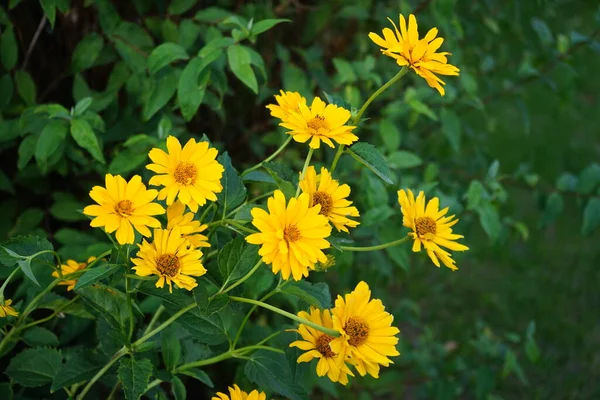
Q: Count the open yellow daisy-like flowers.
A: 15